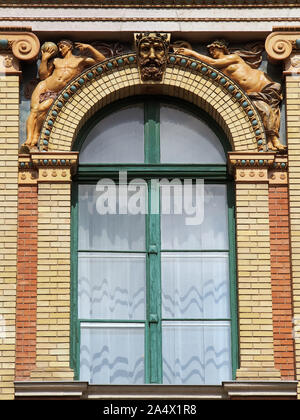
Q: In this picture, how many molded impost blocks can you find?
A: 2